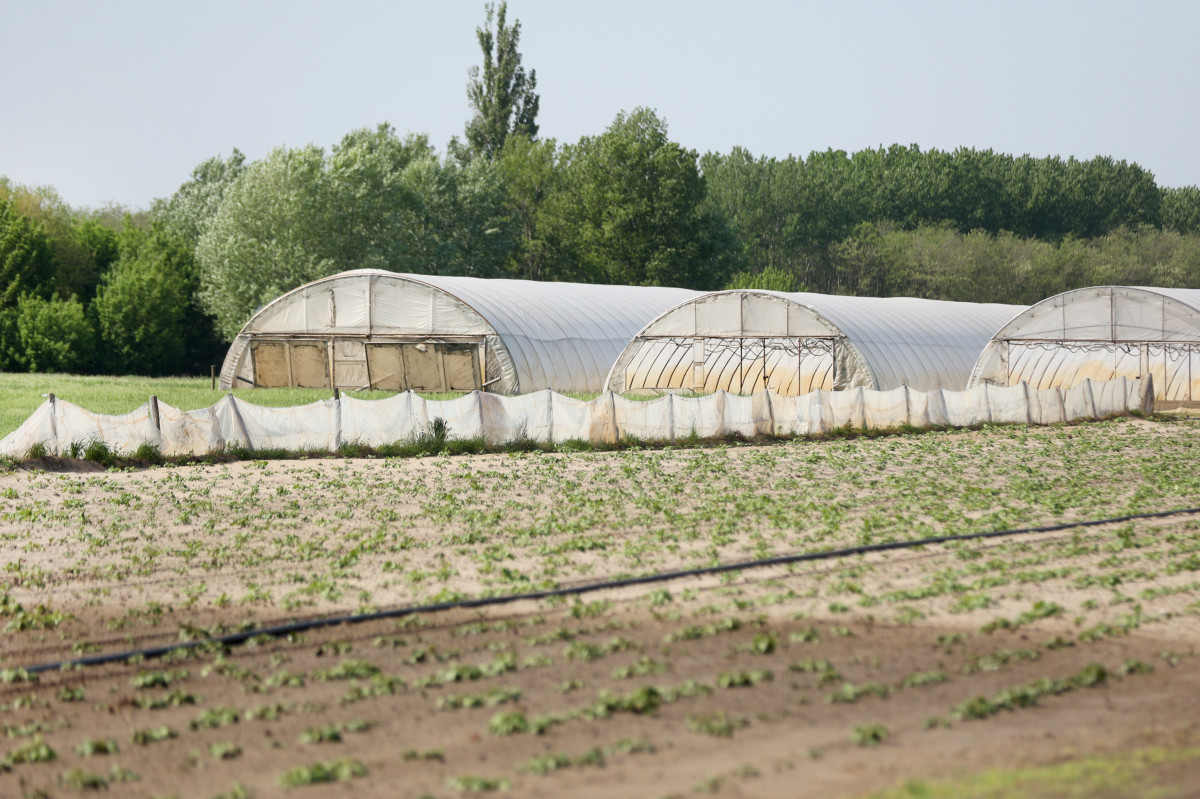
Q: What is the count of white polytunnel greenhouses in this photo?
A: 3